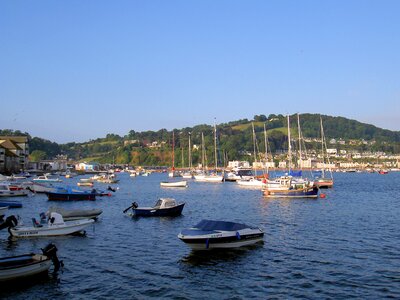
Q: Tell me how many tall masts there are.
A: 9